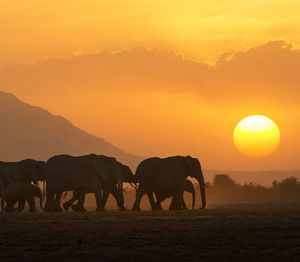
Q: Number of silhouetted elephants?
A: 6